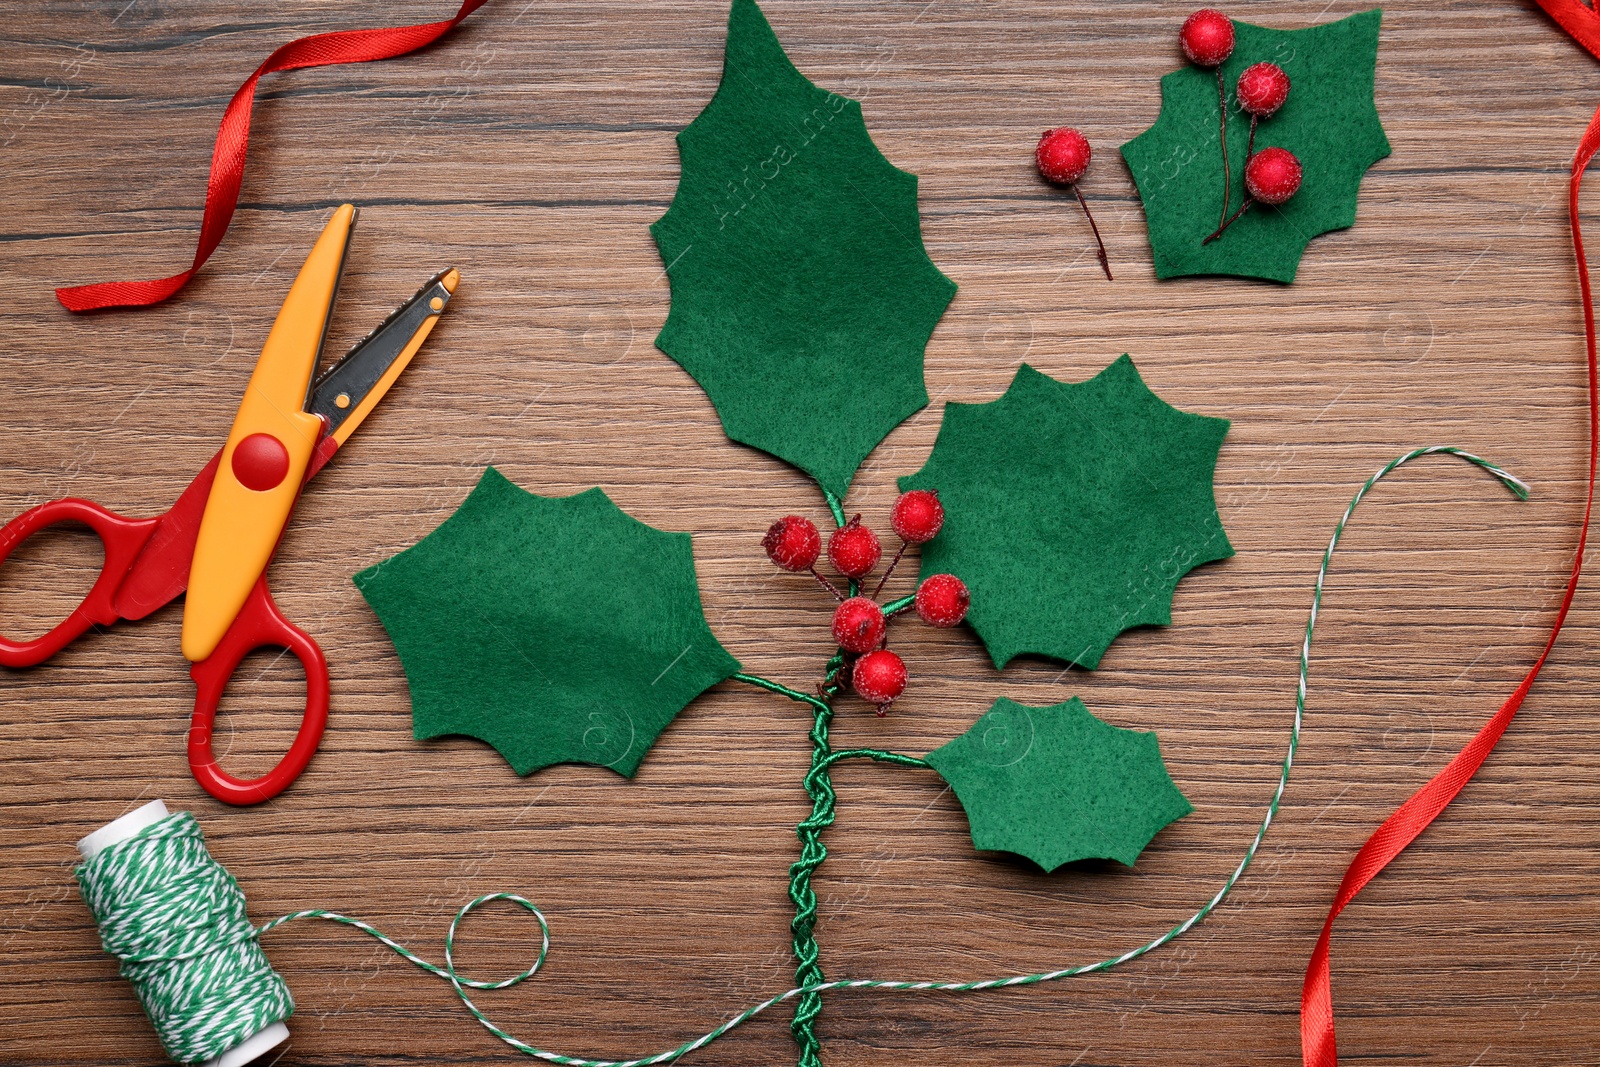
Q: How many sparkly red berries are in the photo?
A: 10